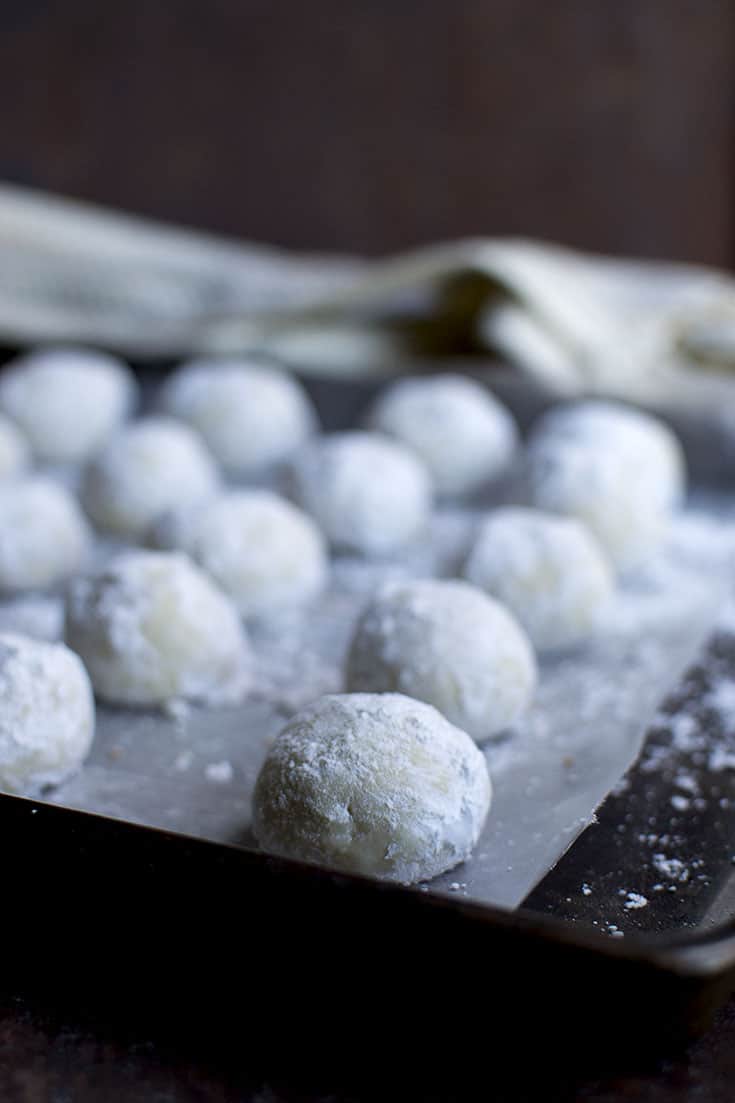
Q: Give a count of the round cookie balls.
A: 14